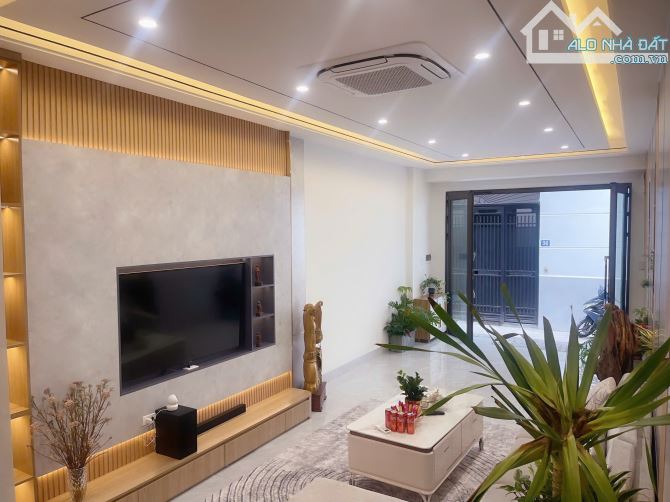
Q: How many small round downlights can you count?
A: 9